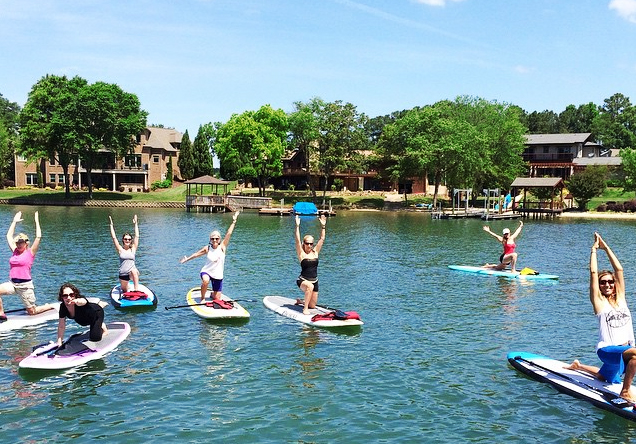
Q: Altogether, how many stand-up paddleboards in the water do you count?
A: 7